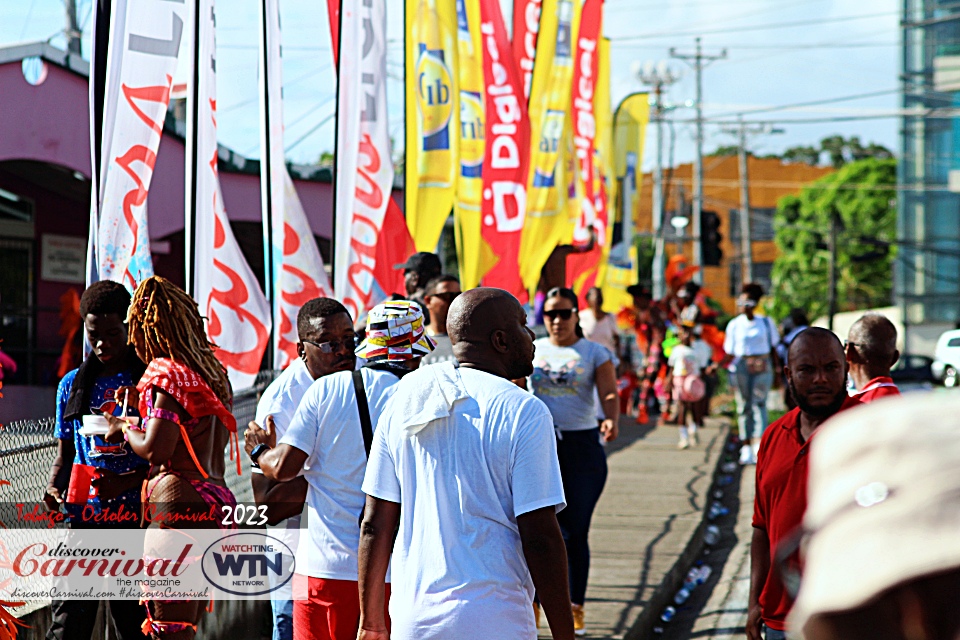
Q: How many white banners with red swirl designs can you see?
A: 4